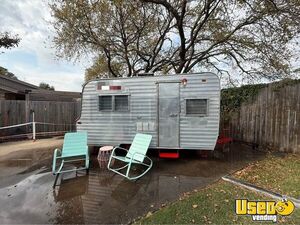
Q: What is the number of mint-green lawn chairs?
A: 2